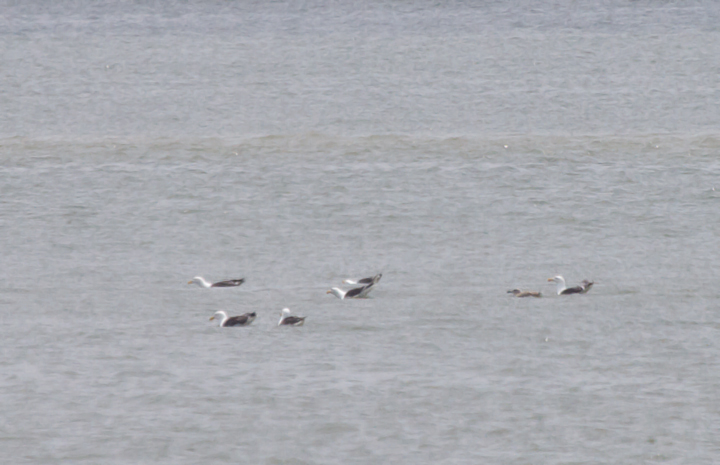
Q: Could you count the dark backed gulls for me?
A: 6